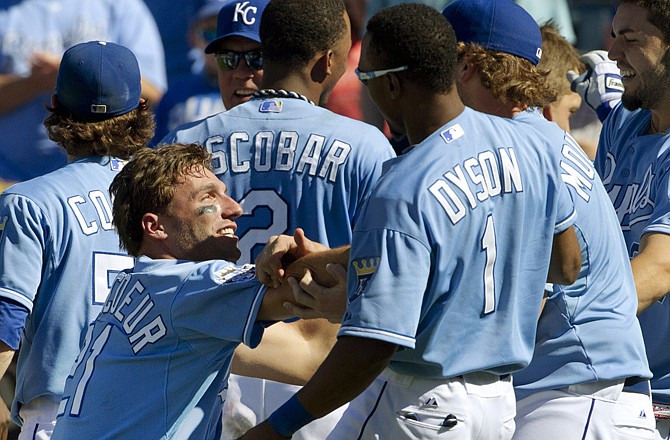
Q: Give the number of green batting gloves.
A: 0